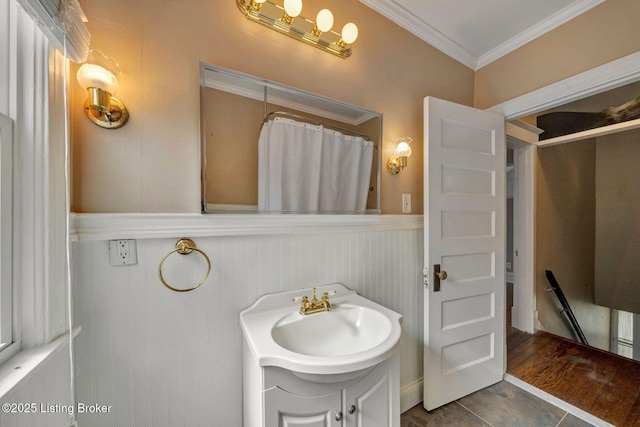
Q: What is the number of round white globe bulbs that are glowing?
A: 4